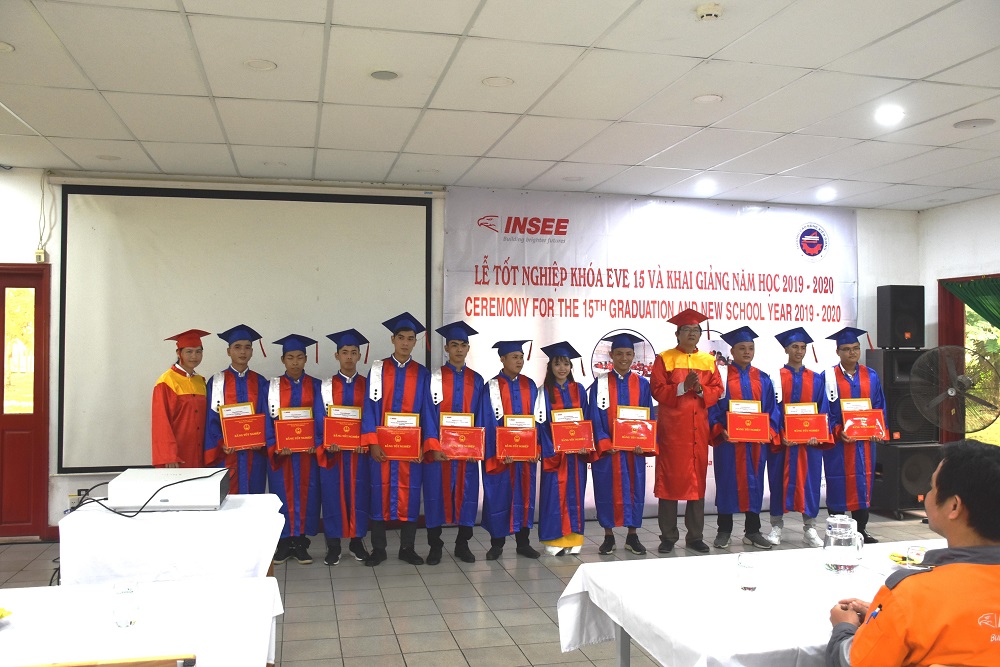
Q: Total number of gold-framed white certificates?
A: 11